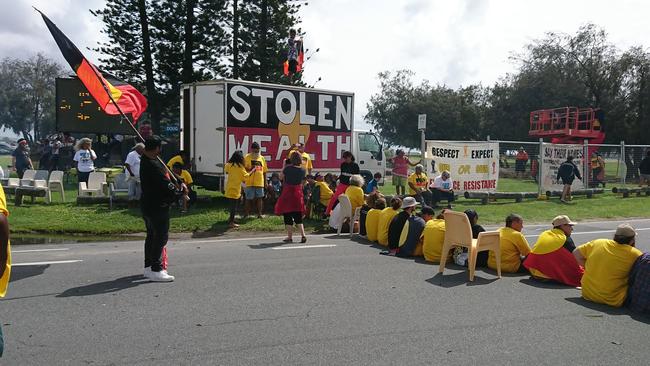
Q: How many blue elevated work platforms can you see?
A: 0